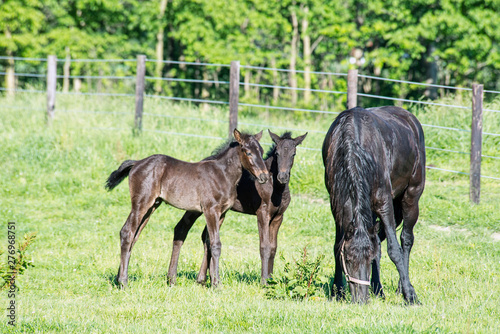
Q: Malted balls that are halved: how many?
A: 0